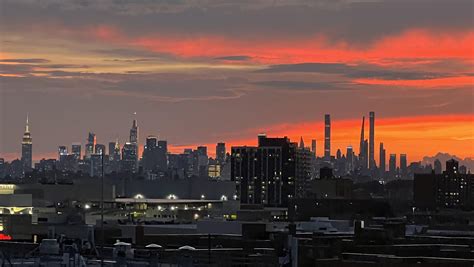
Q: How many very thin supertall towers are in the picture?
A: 3